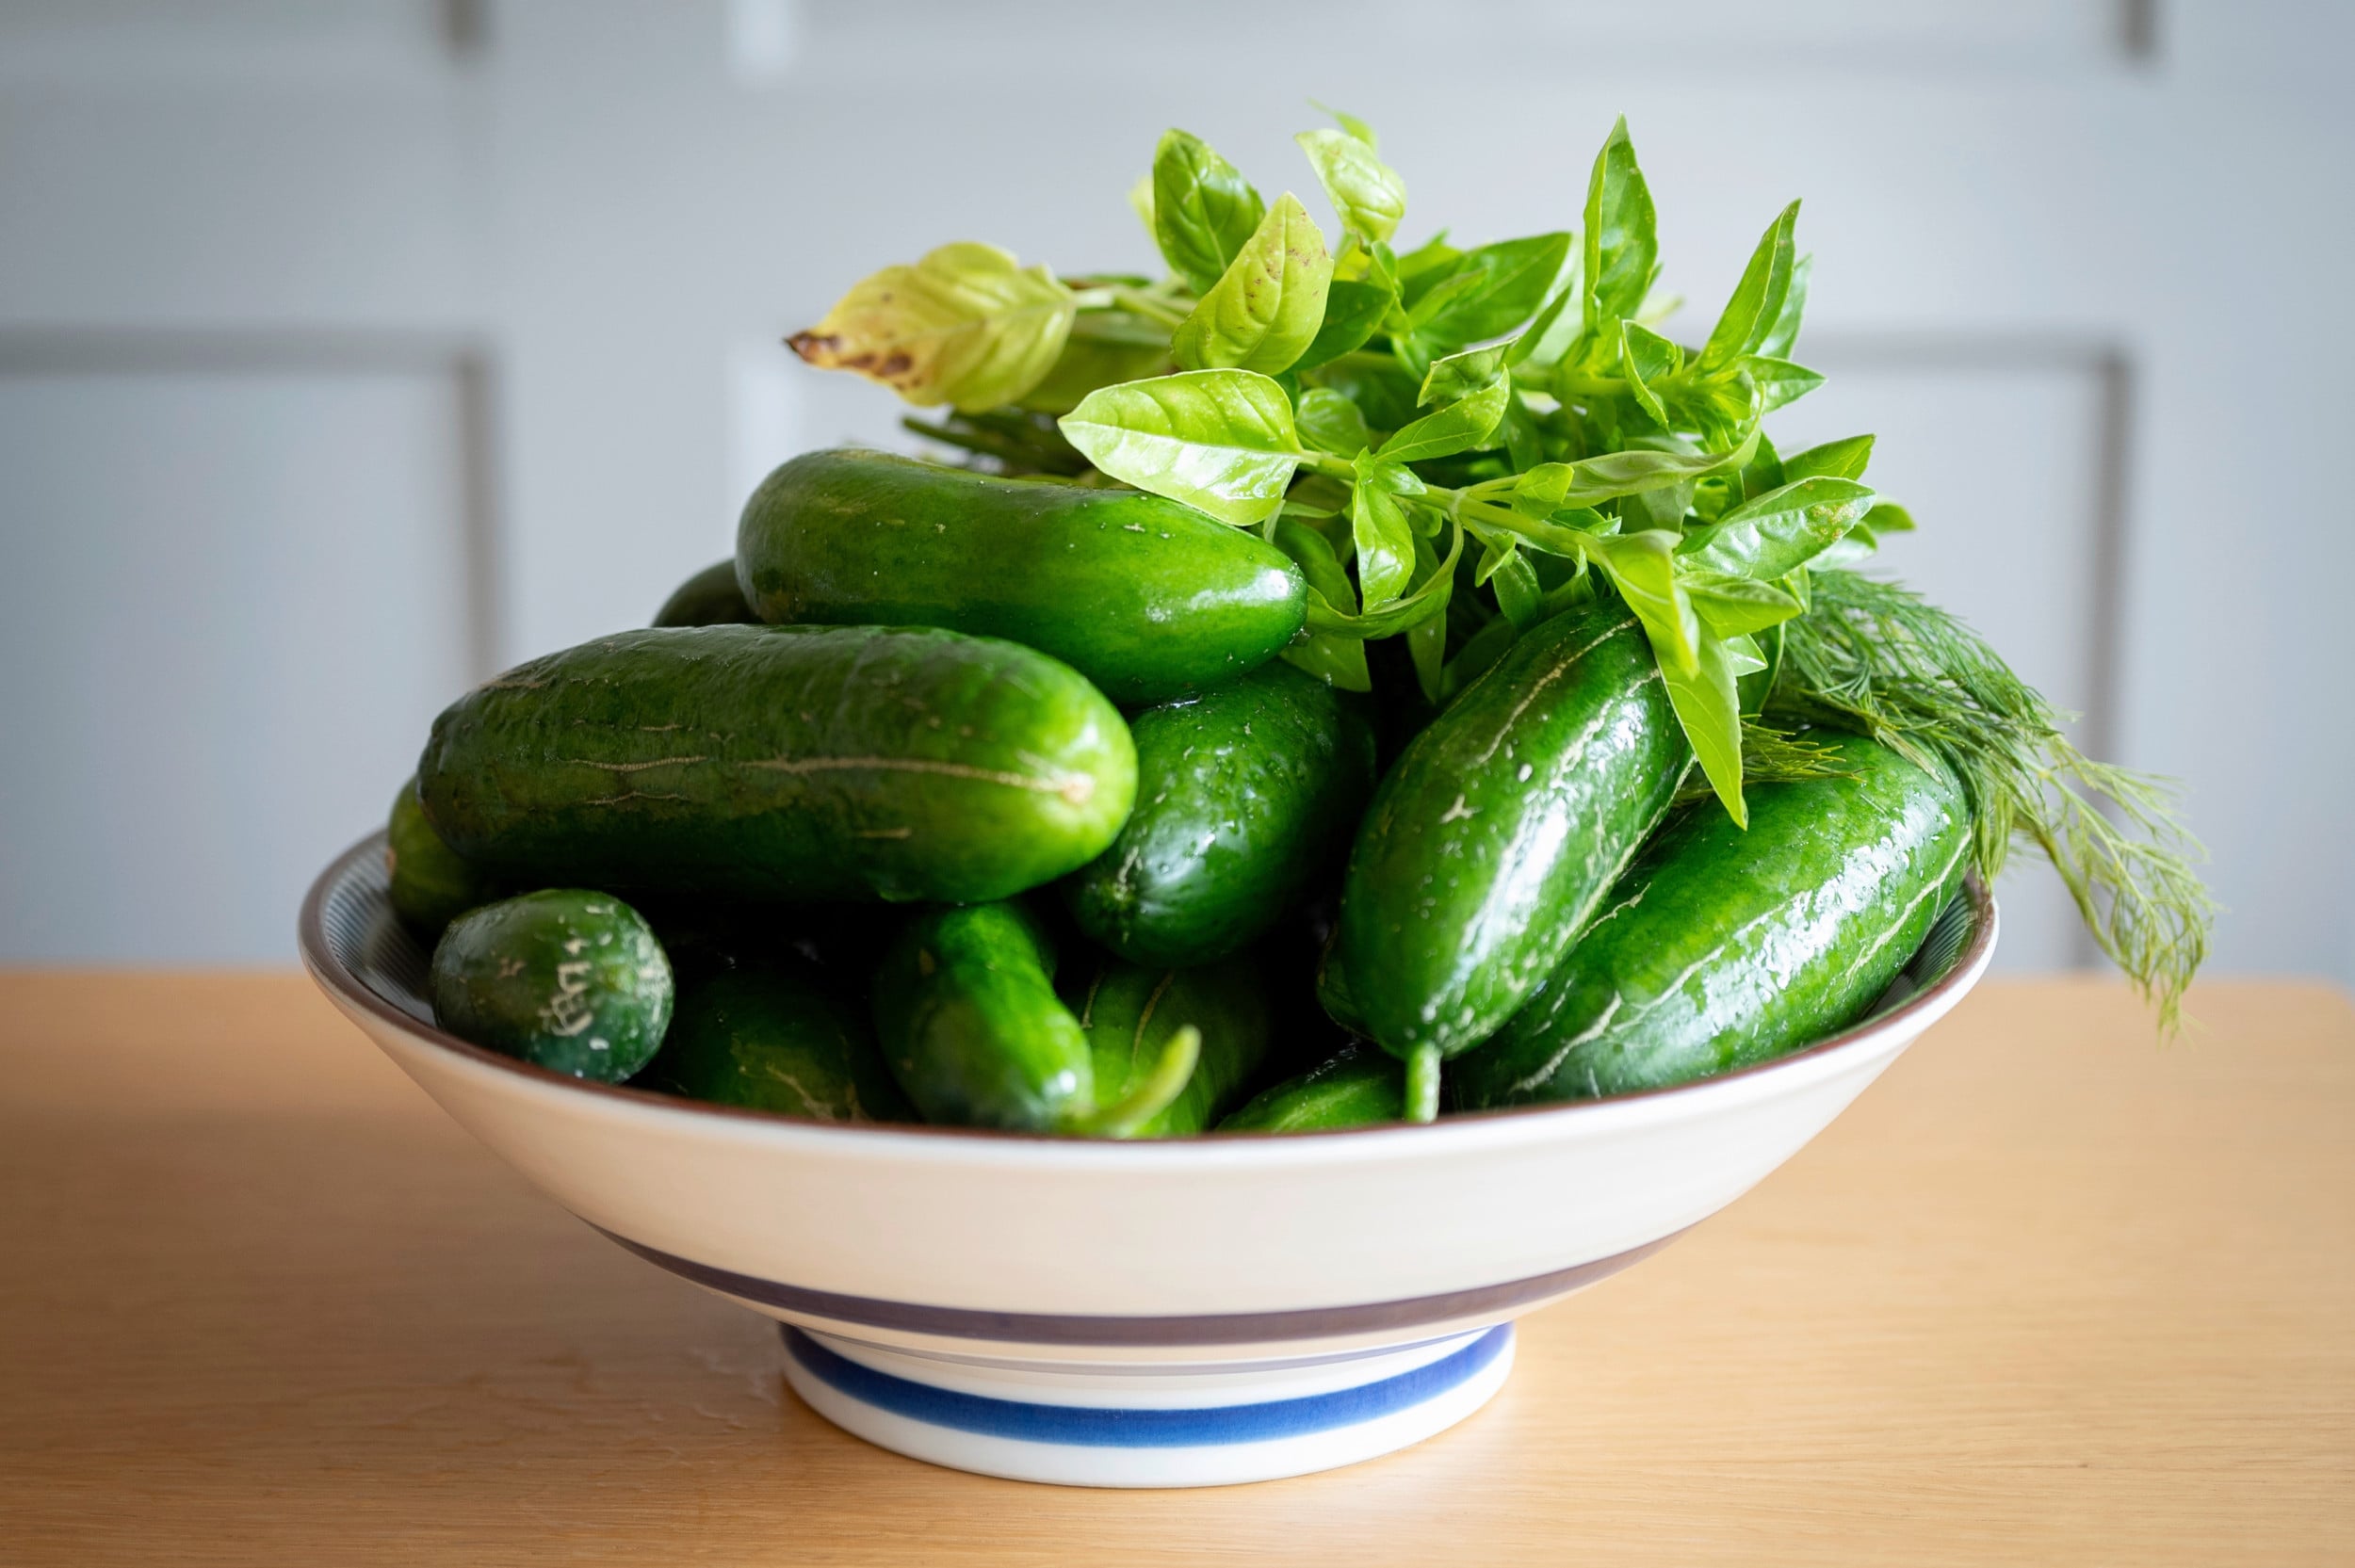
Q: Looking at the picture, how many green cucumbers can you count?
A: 12